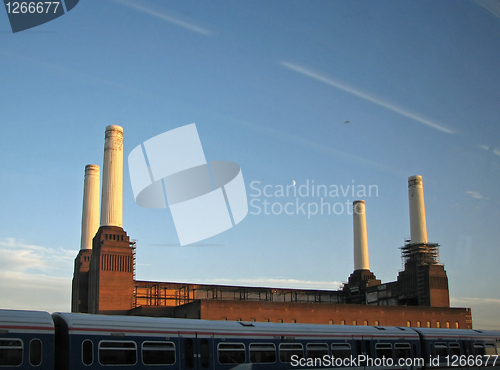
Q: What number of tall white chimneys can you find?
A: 4